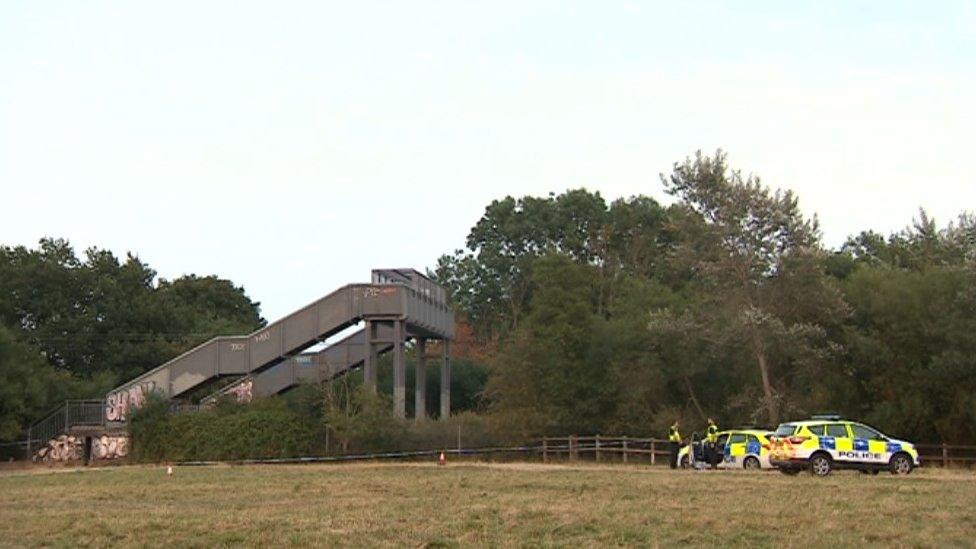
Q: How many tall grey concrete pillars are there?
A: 4